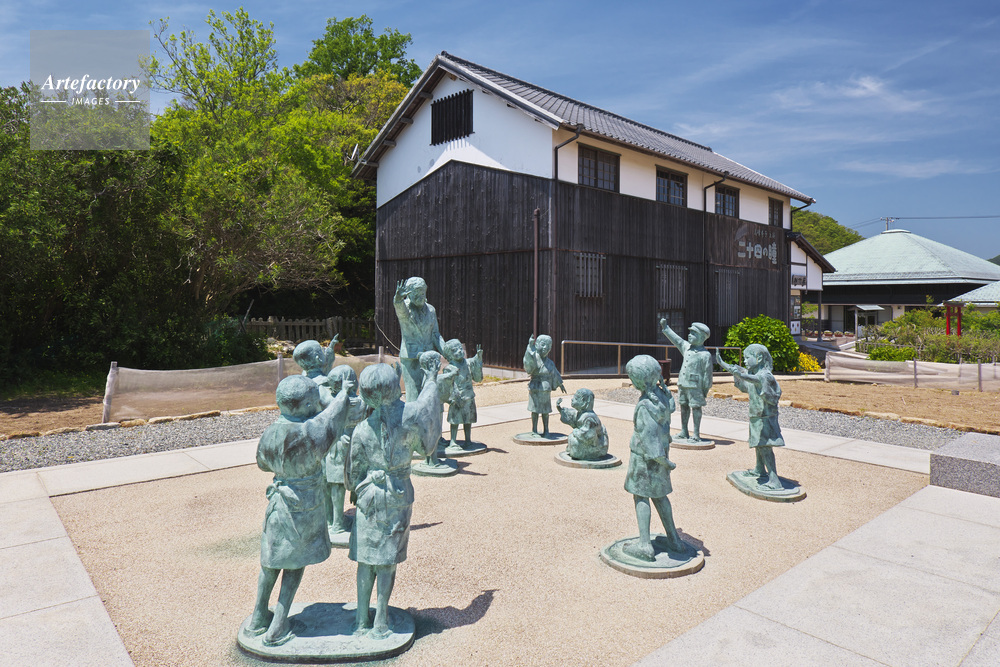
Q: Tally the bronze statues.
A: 12